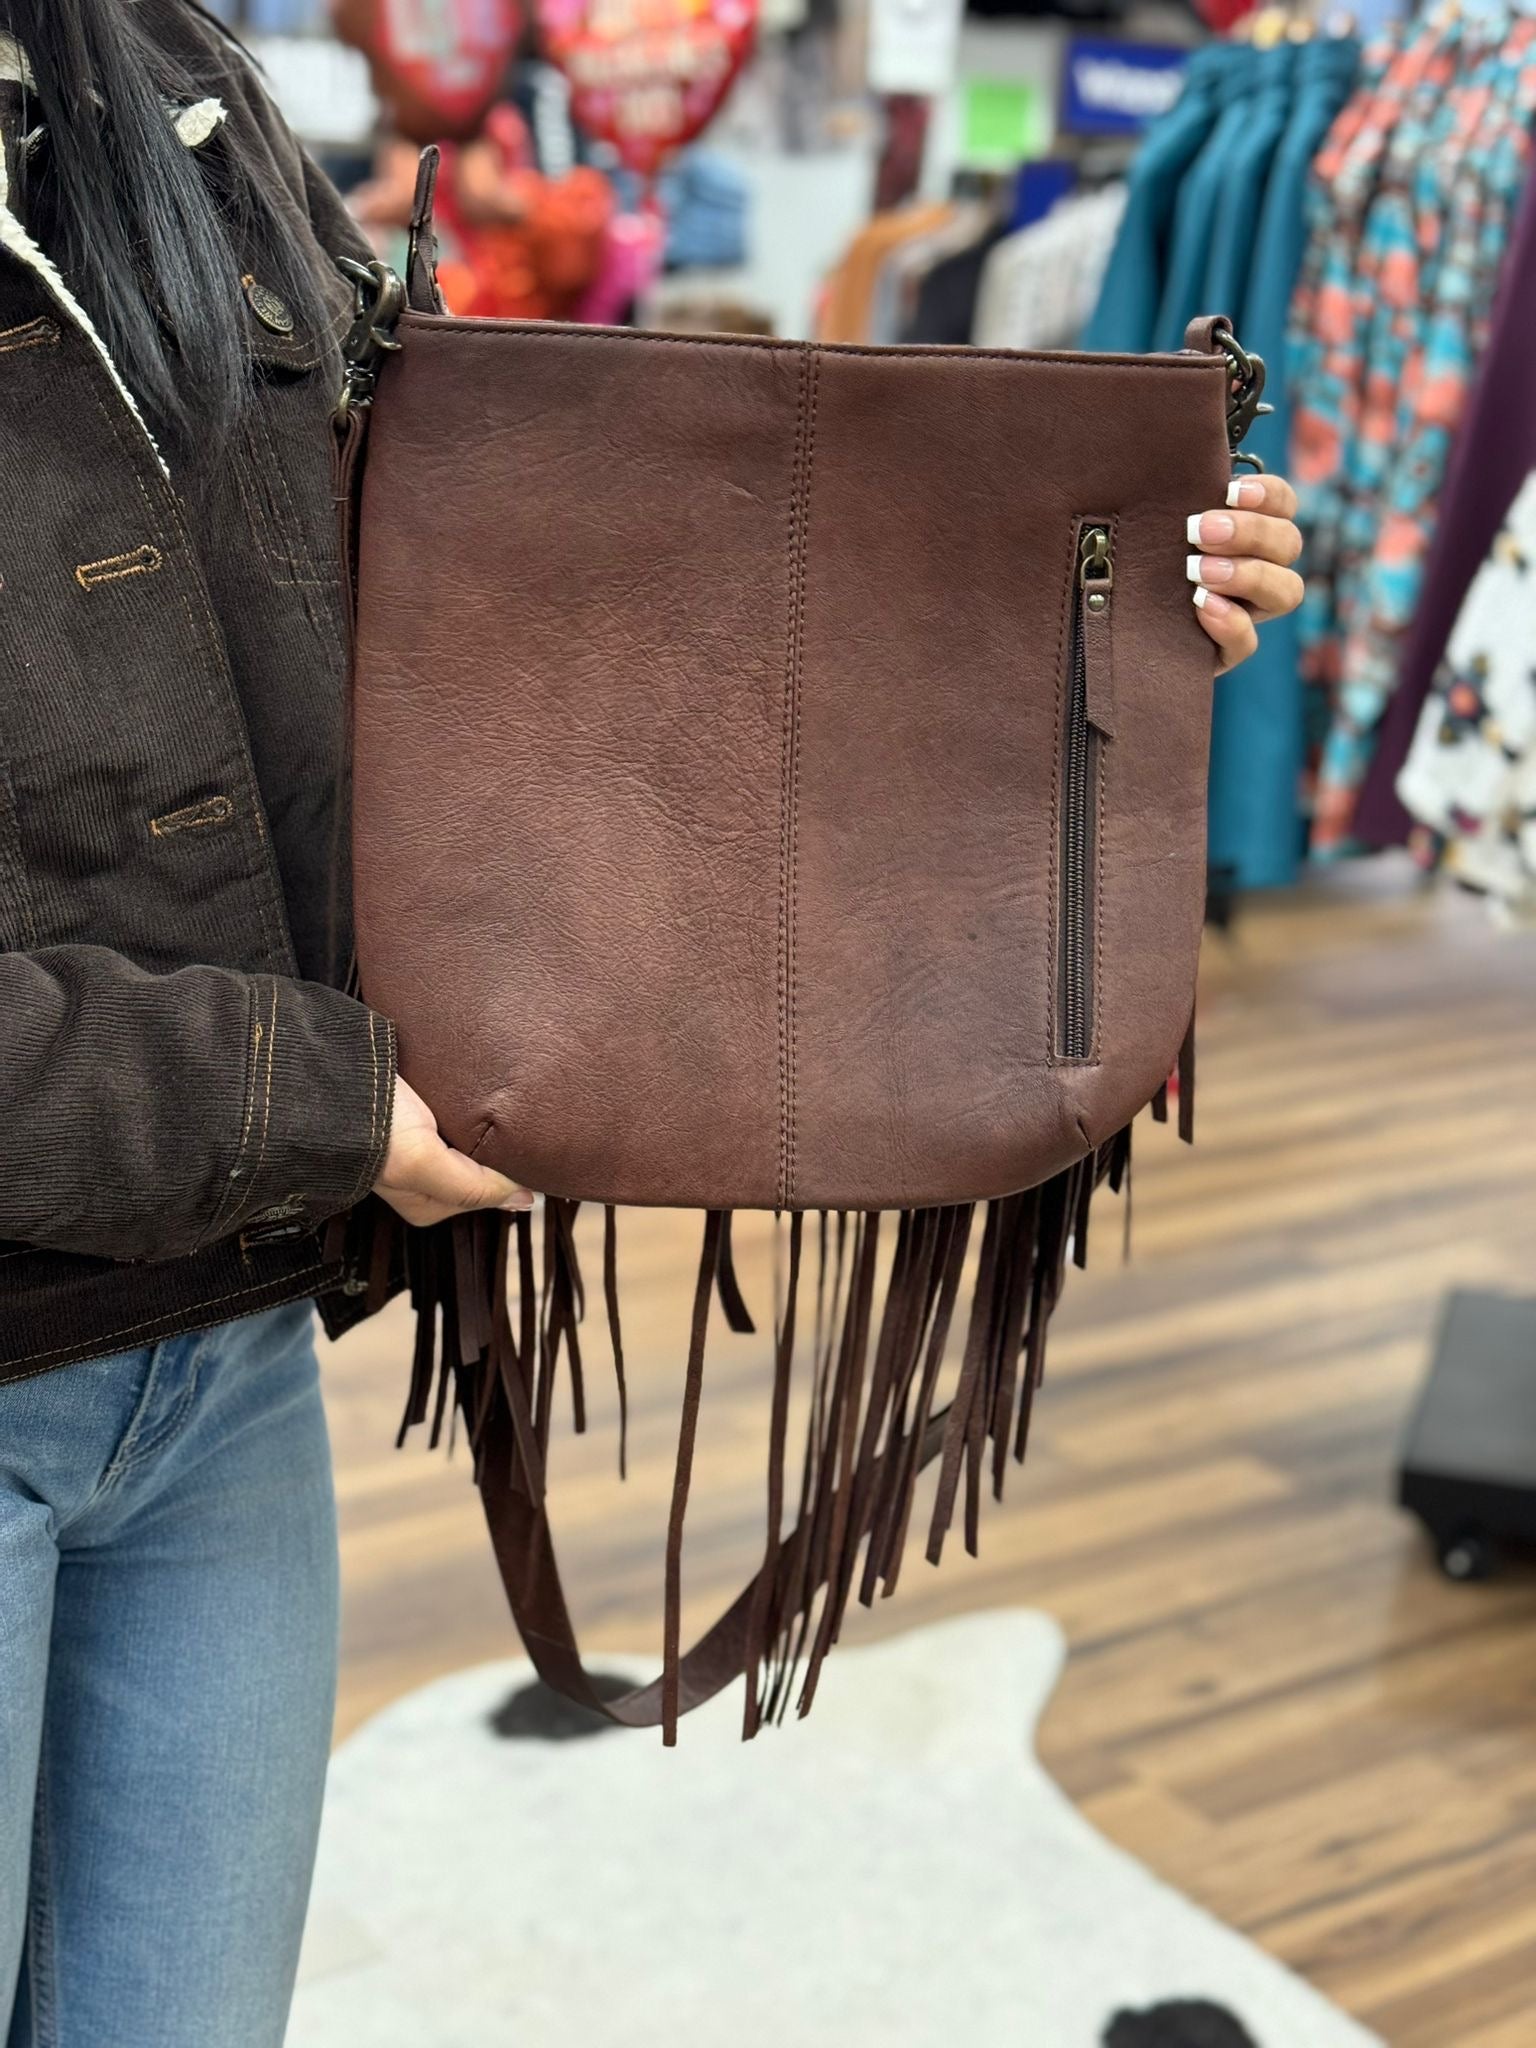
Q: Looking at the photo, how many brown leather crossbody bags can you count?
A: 1